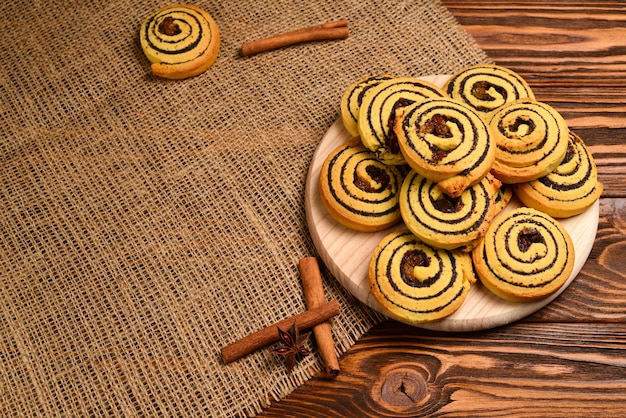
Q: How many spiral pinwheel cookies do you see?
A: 12